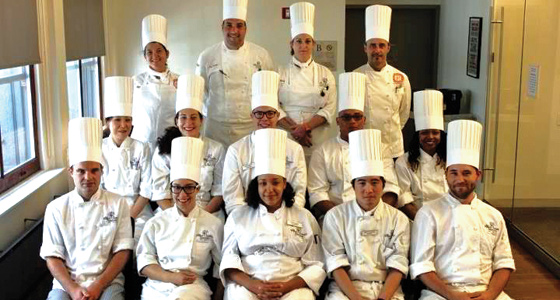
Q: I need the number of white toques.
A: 14